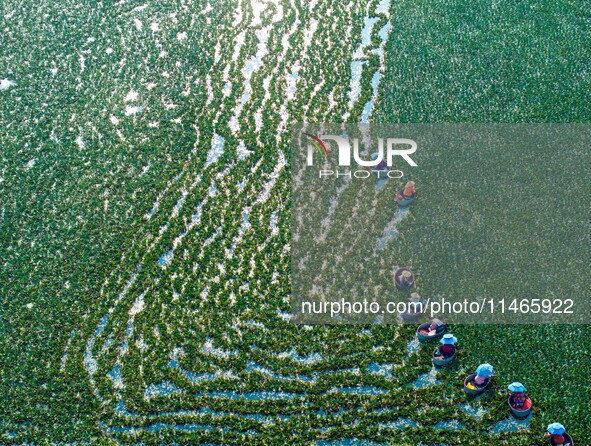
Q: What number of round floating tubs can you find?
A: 9